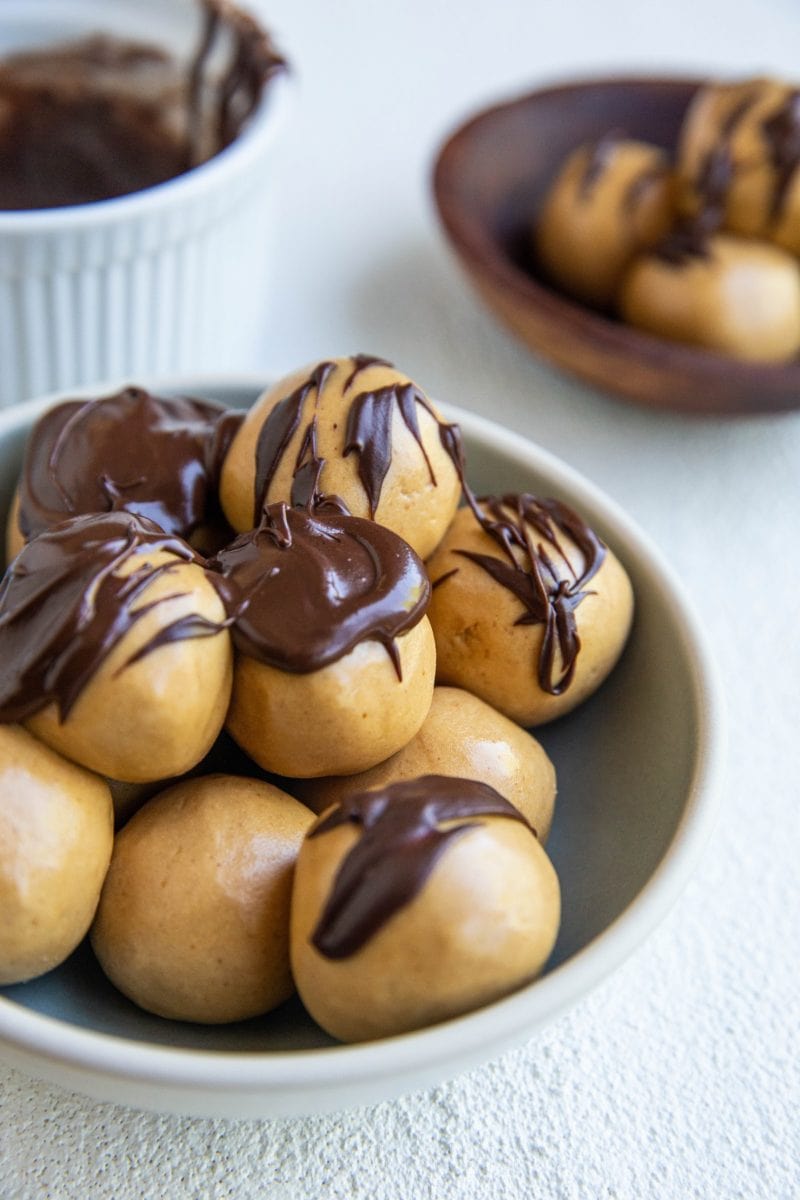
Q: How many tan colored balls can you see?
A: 12